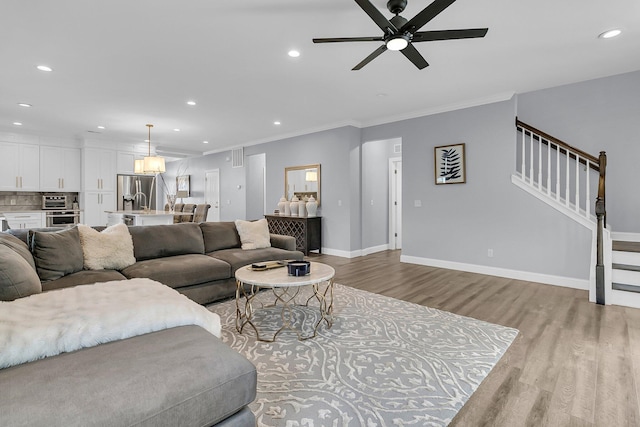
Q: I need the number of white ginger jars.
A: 3